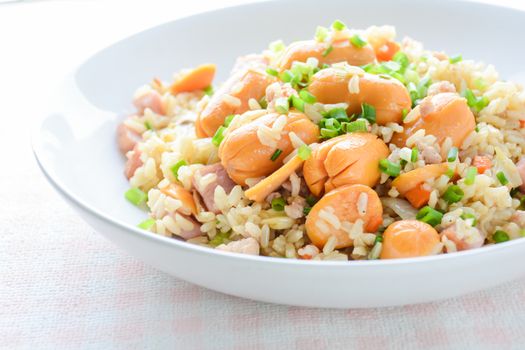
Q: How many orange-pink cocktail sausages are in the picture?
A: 8